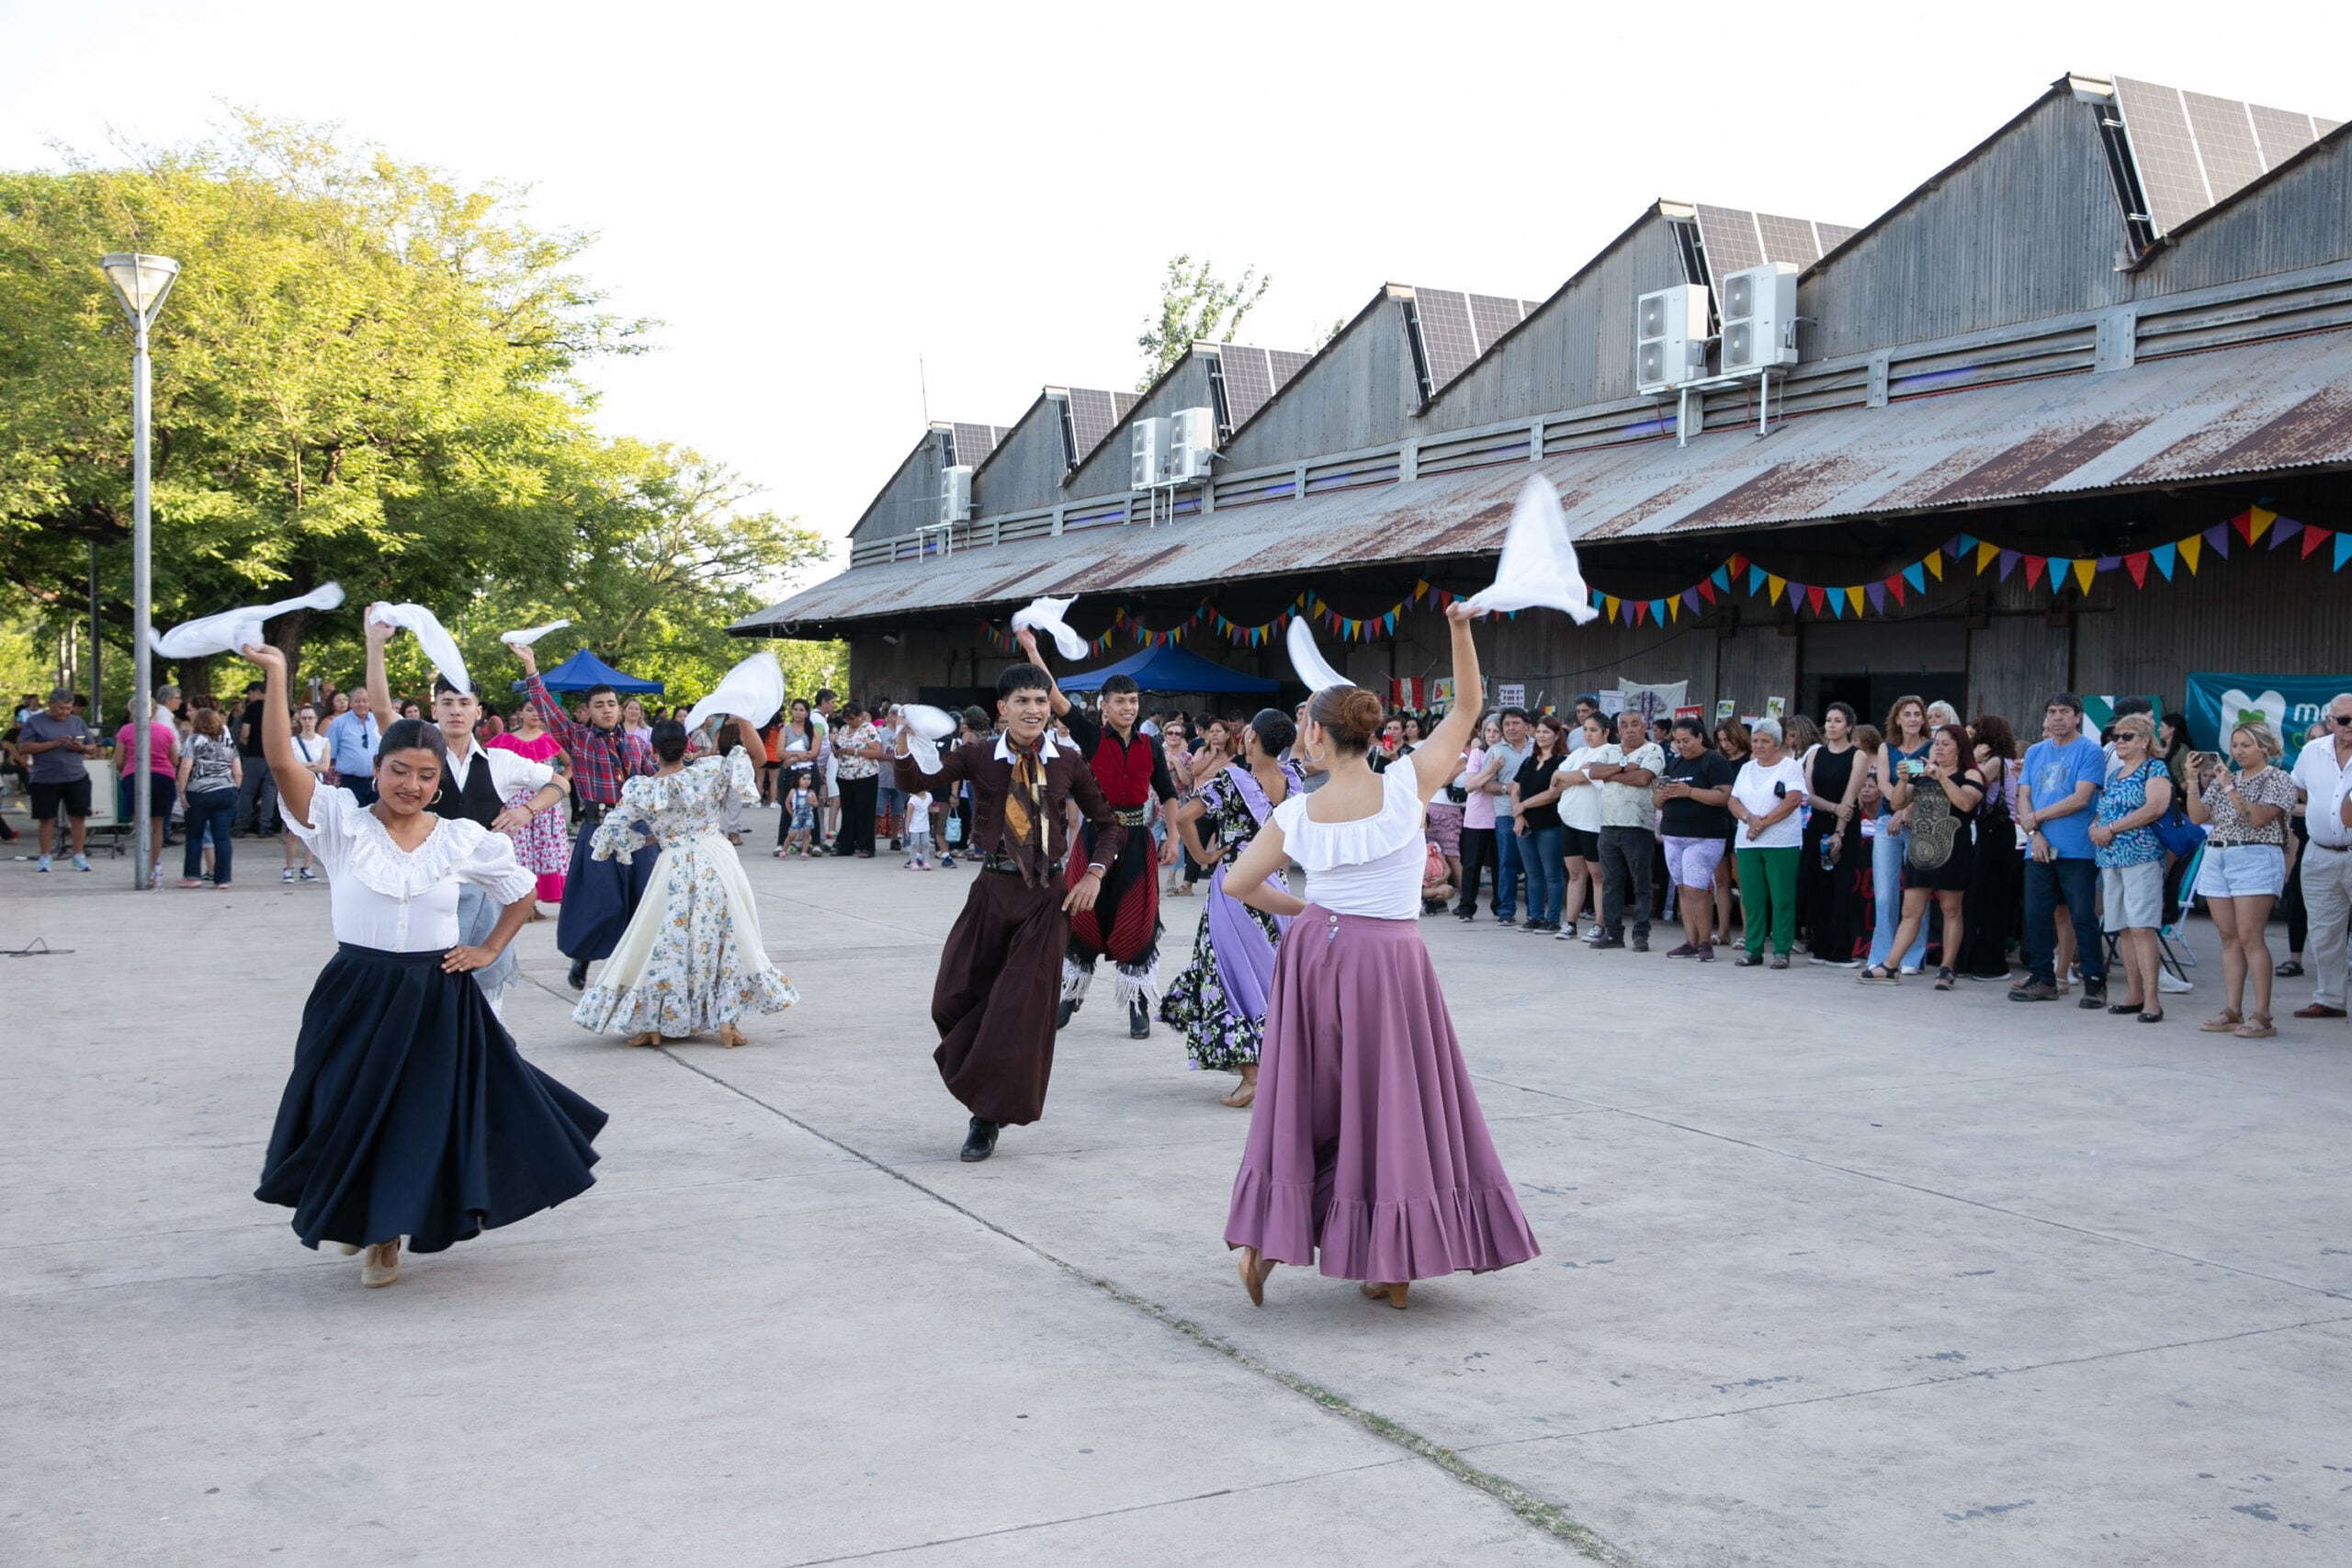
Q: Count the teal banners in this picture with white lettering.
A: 1